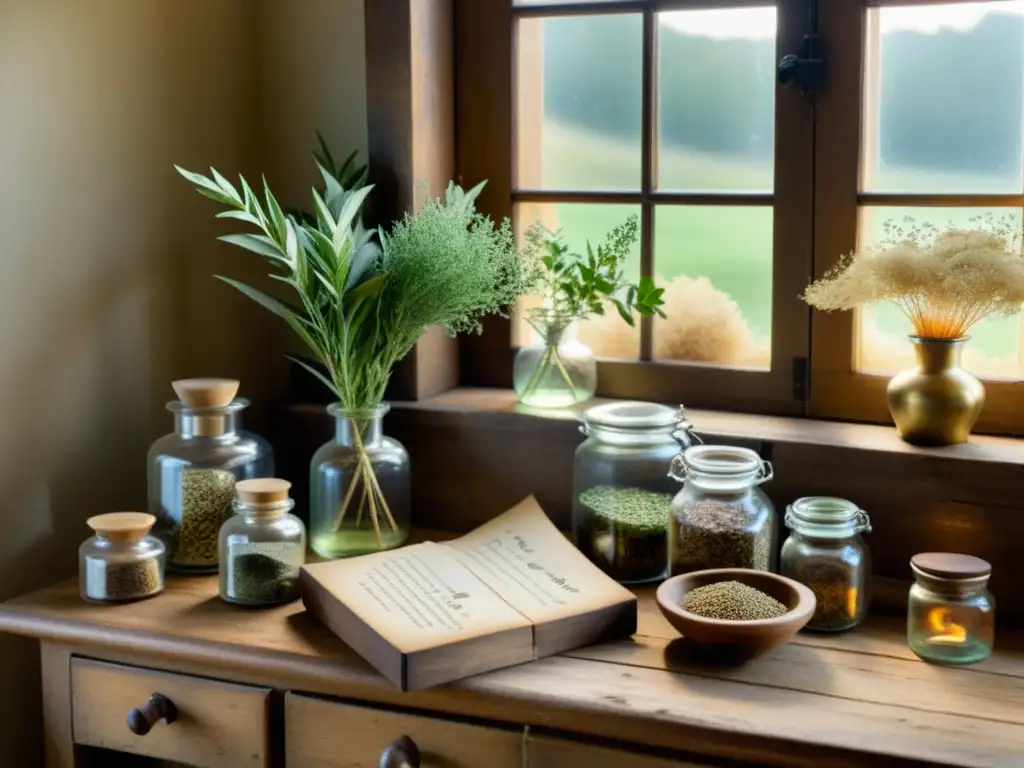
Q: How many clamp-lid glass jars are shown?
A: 3